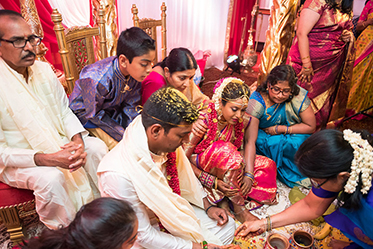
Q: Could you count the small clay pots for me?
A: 2